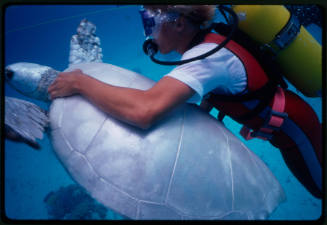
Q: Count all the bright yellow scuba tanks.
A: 1